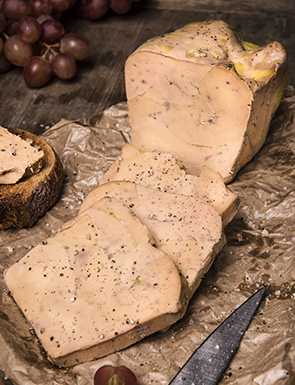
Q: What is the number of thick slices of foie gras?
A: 3